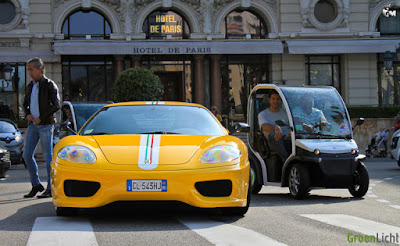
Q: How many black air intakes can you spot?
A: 2